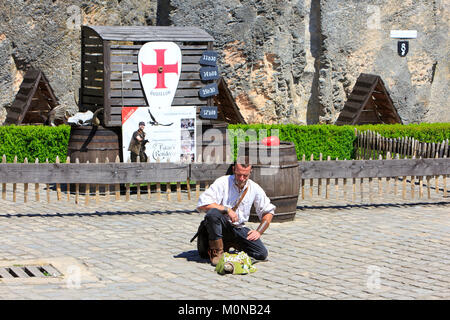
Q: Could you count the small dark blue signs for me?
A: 4